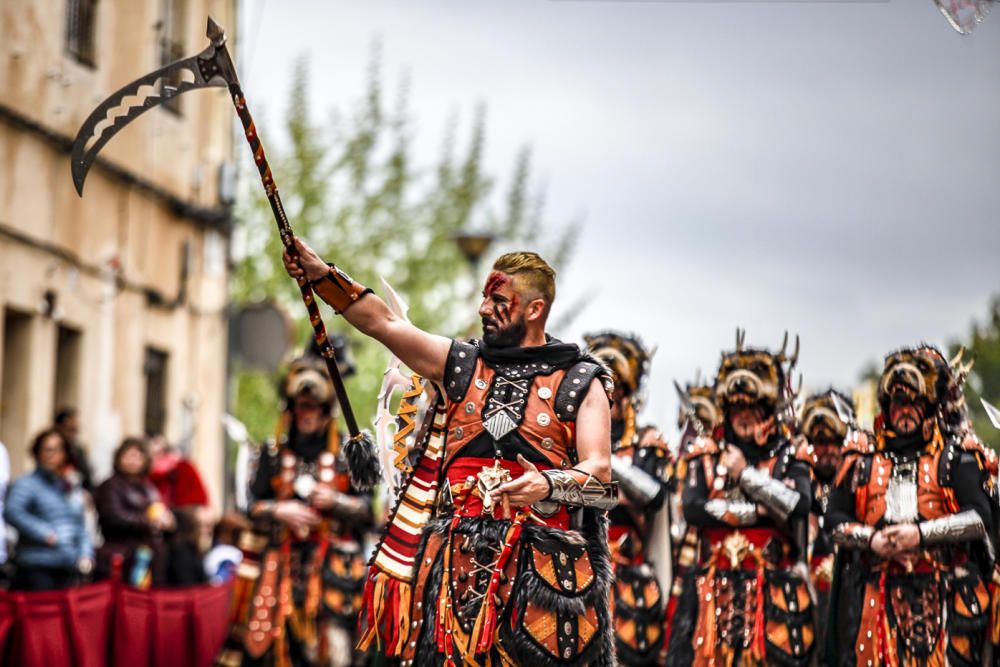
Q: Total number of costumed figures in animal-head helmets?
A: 6